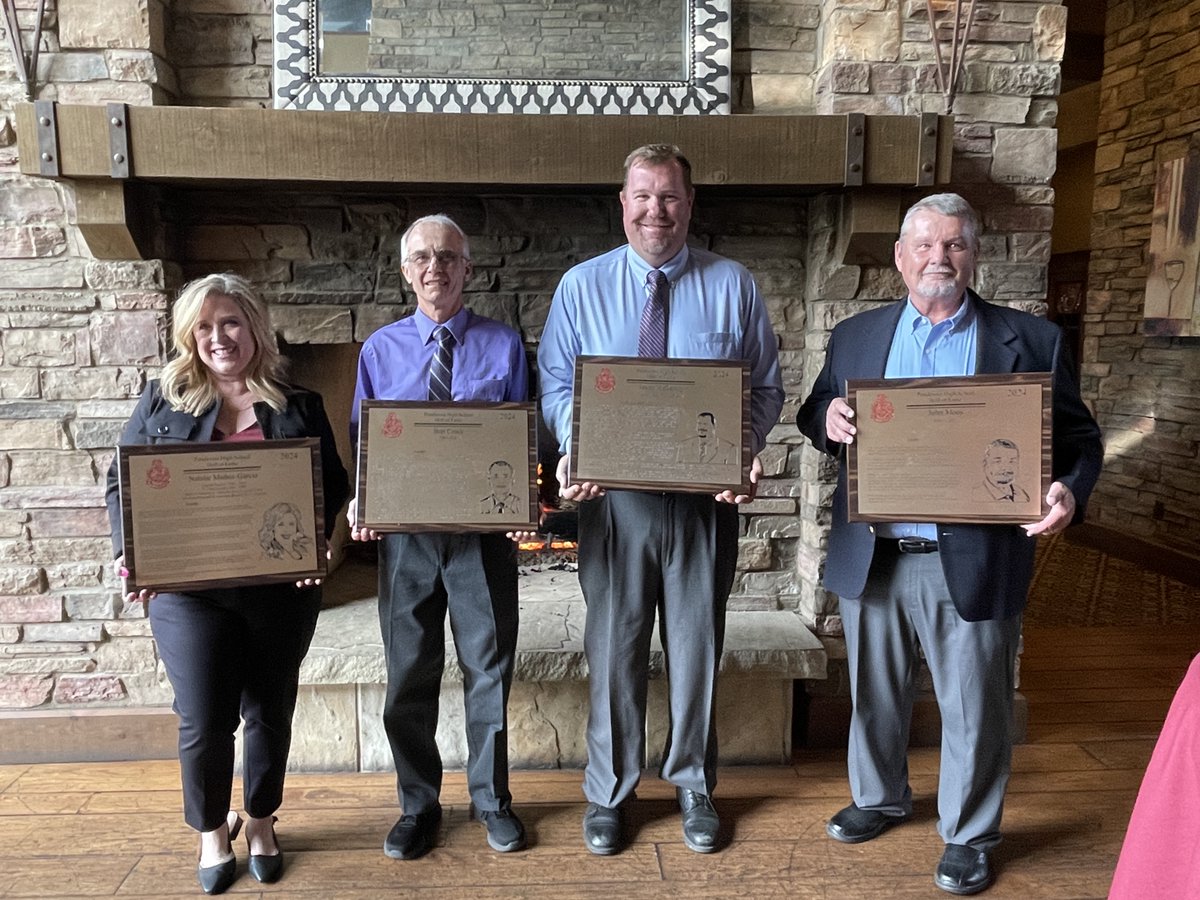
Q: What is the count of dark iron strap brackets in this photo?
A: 4